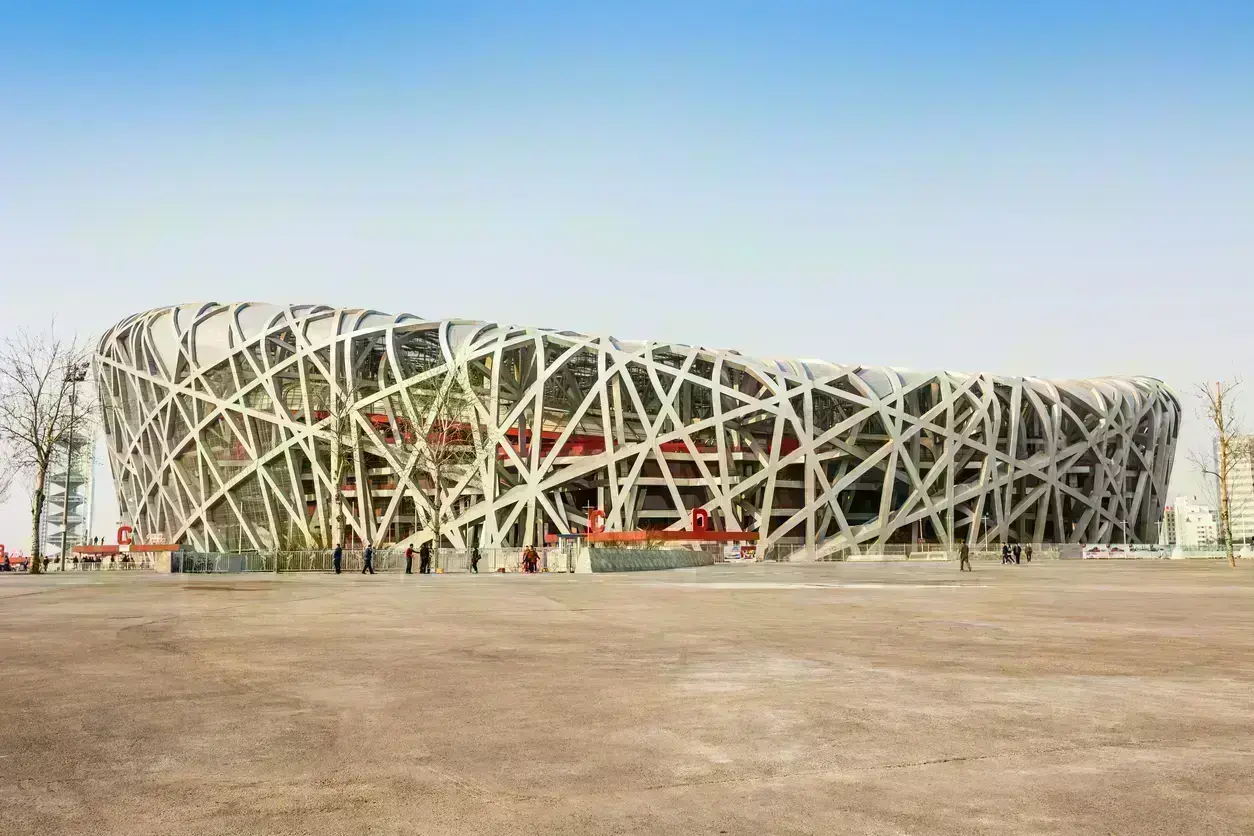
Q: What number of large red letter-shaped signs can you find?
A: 3